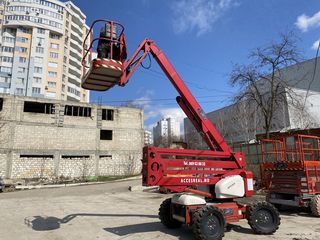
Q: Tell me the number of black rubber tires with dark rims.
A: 3